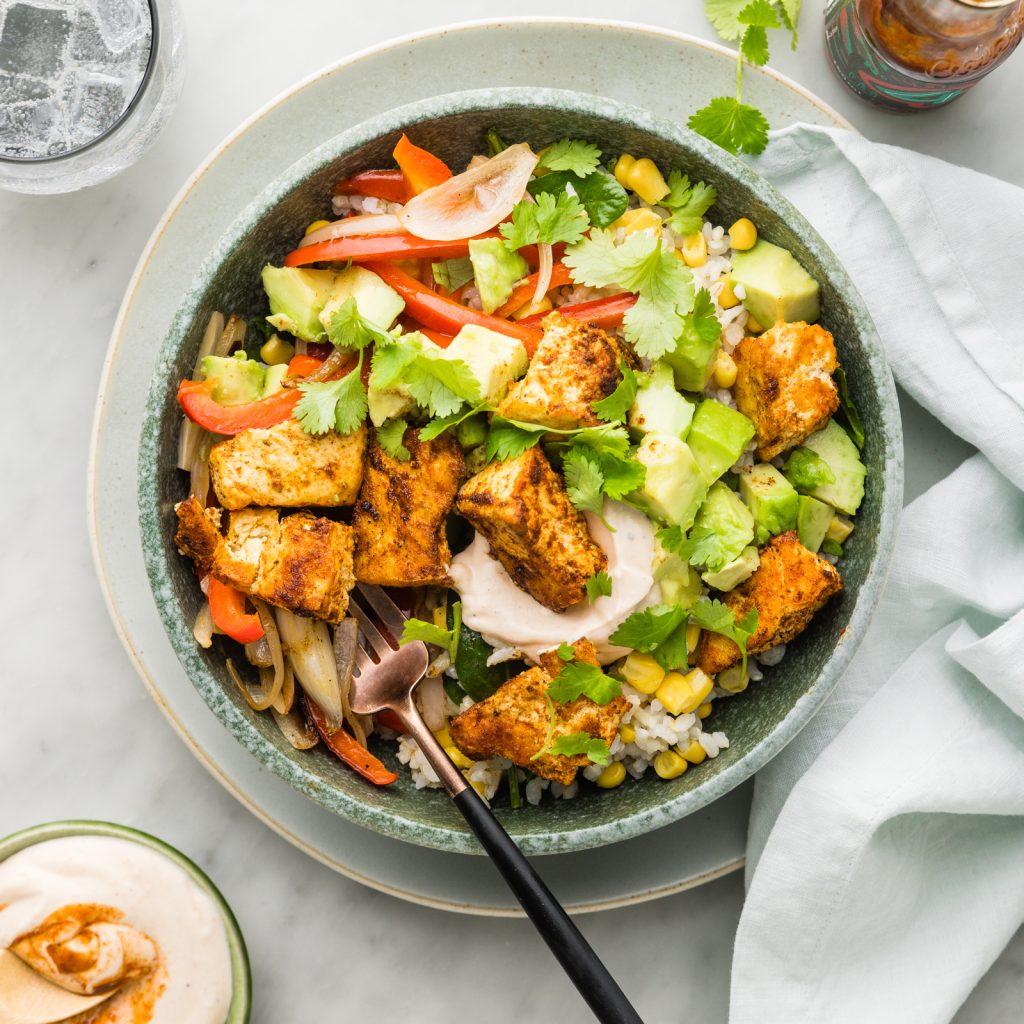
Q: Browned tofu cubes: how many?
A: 8